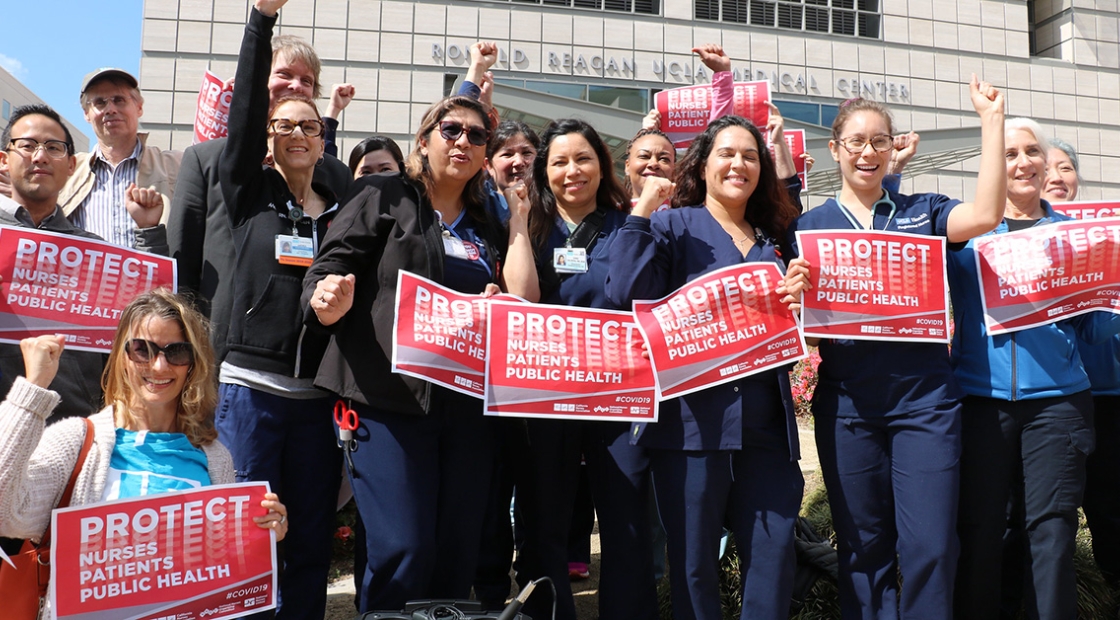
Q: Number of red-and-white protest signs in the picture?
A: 11